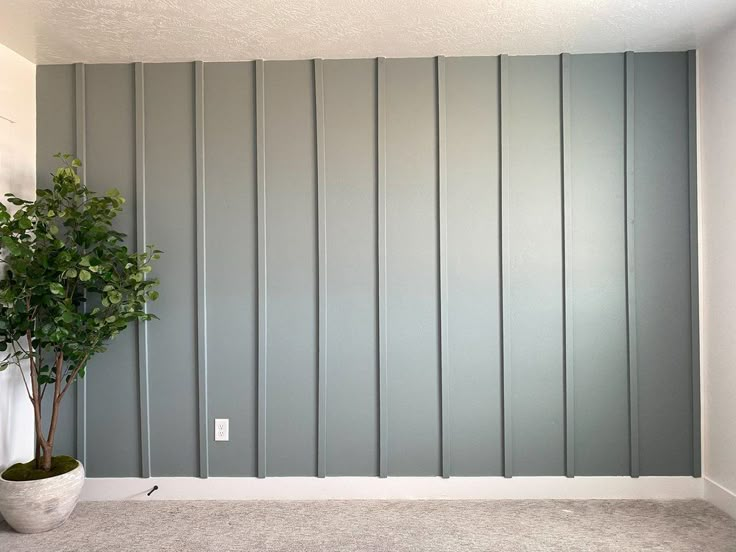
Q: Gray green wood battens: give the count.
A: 11